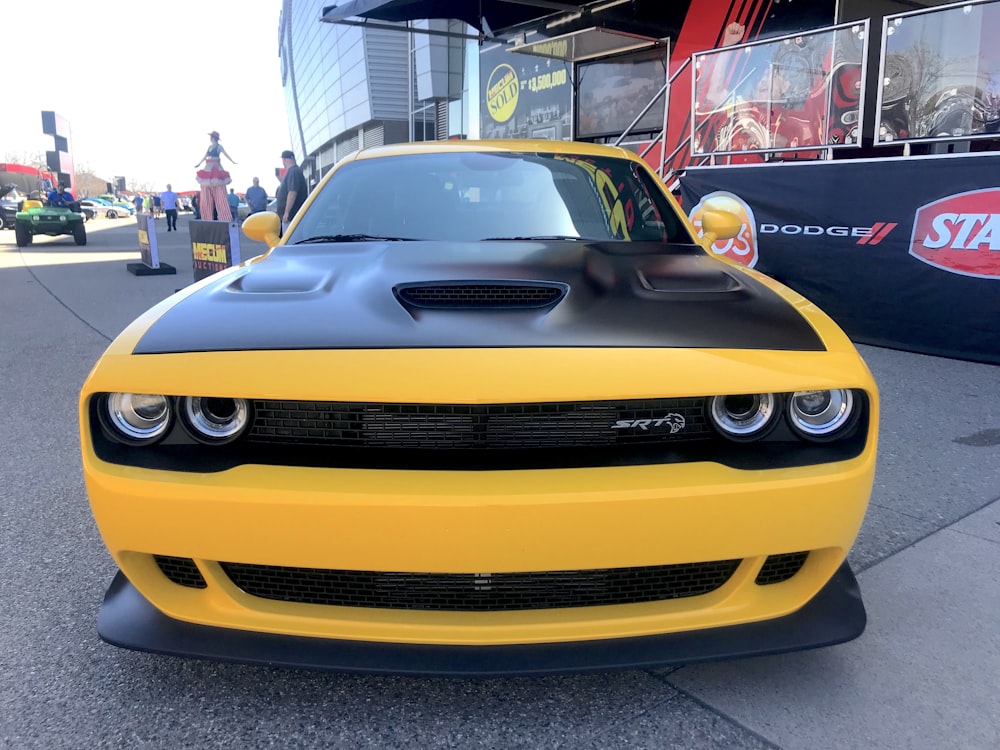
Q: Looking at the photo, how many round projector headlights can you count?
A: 4